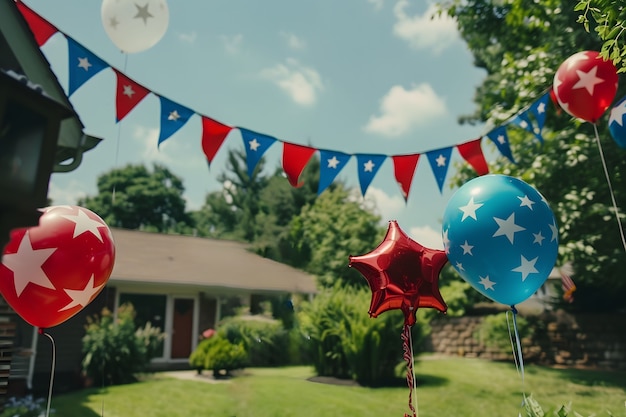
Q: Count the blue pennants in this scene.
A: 9